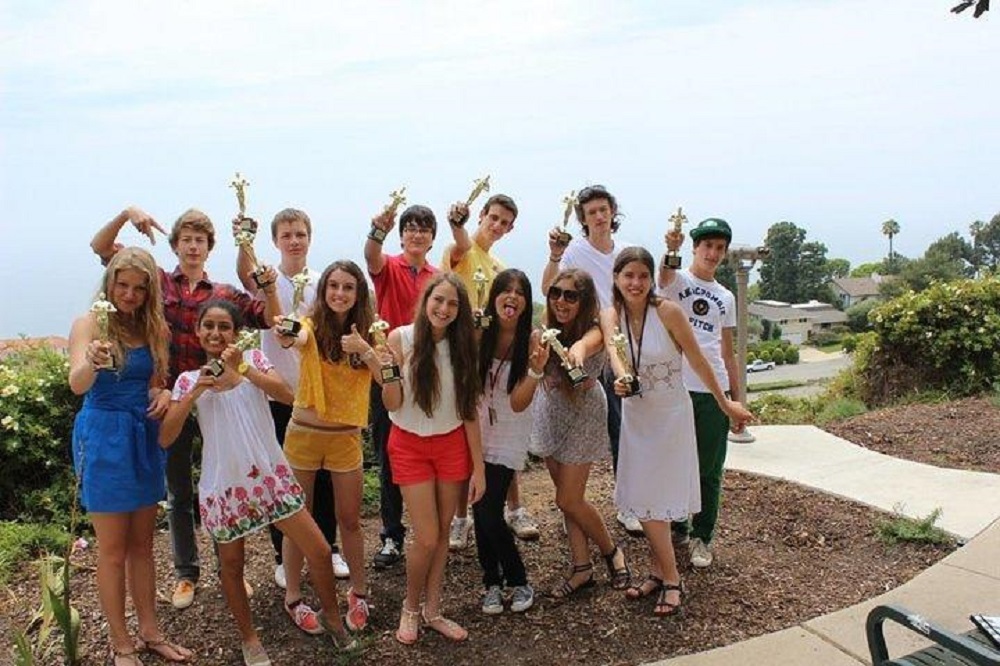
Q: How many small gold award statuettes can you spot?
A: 13